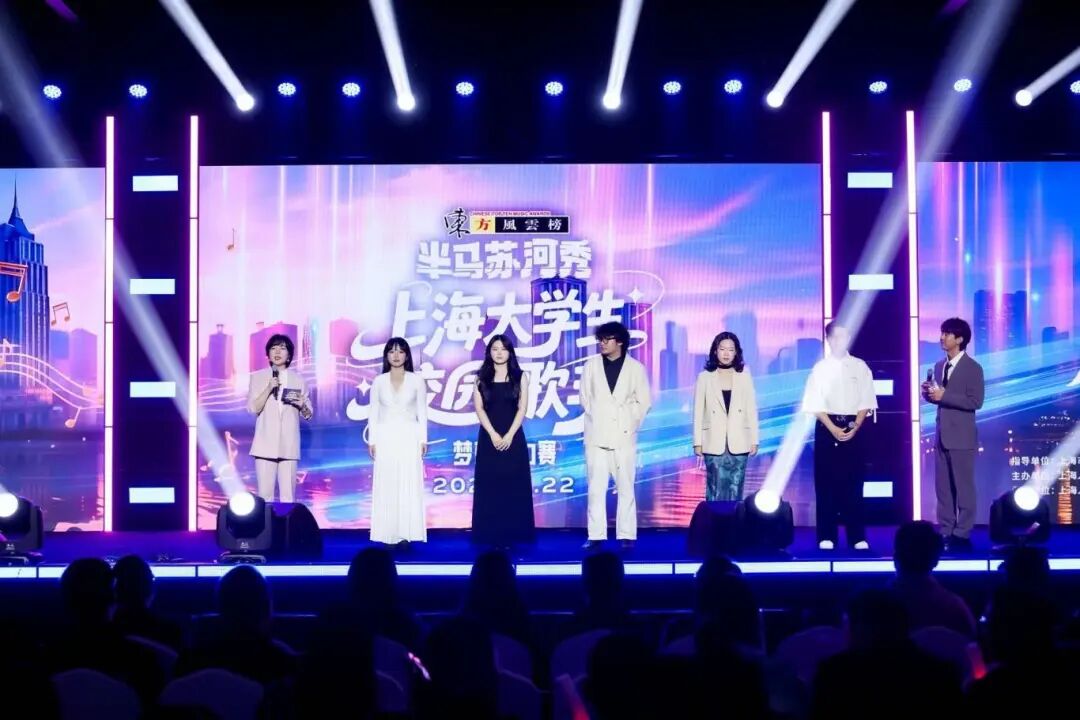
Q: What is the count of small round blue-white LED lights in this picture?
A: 11